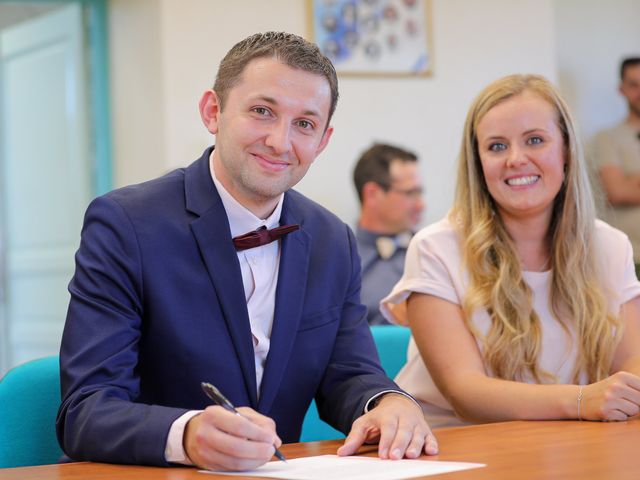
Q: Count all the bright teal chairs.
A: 2